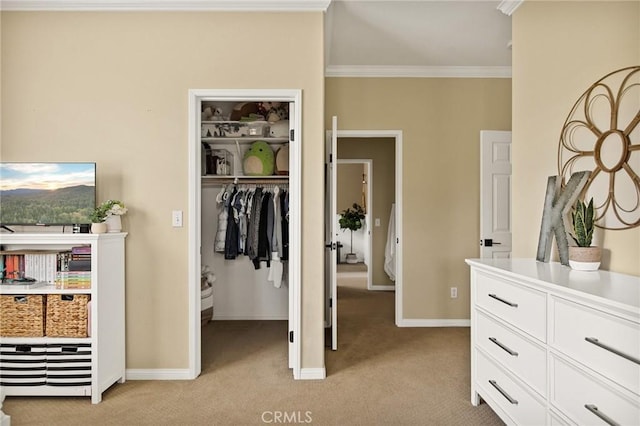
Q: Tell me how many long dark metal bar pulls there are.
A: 5